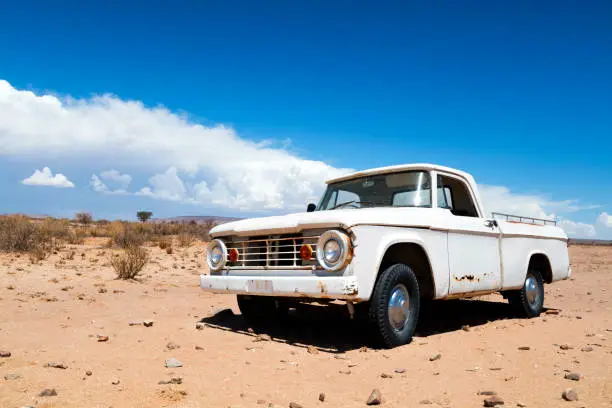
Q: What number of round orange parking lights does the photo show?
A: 2